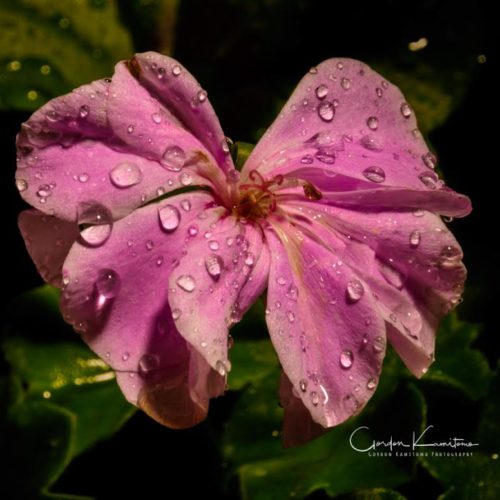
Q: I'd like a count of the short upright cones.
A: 0